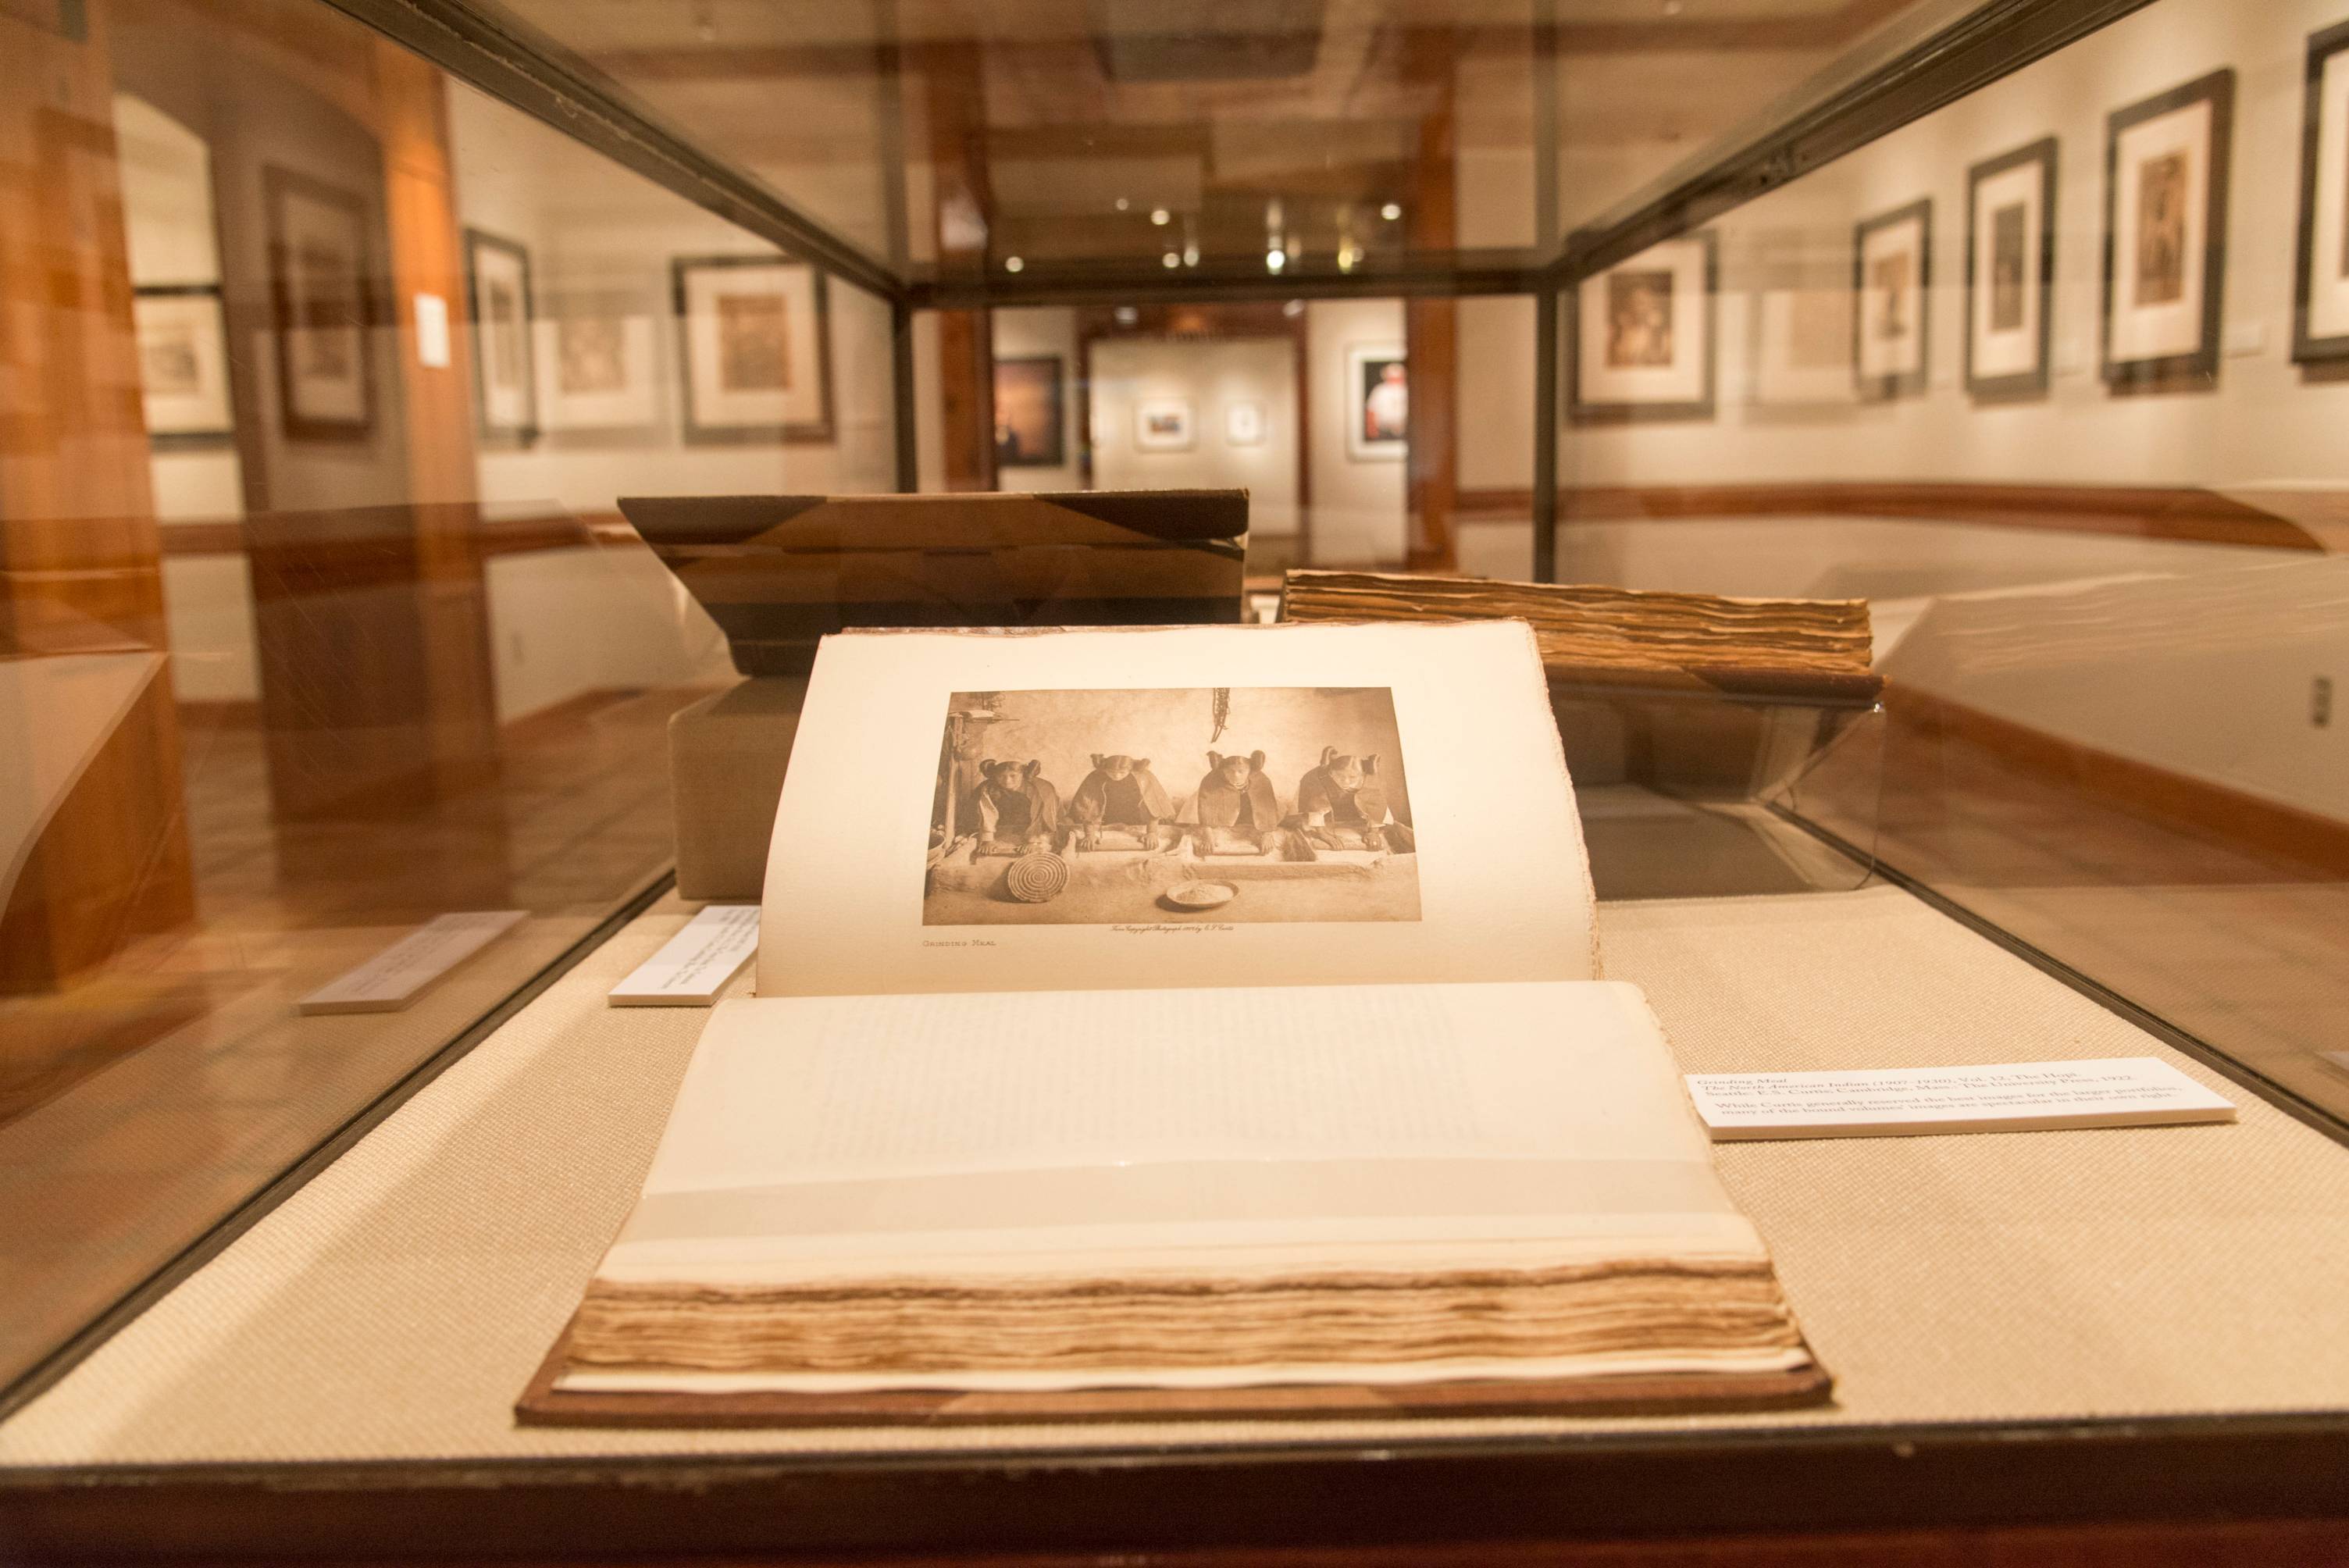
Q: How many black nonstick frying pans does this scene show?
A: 0